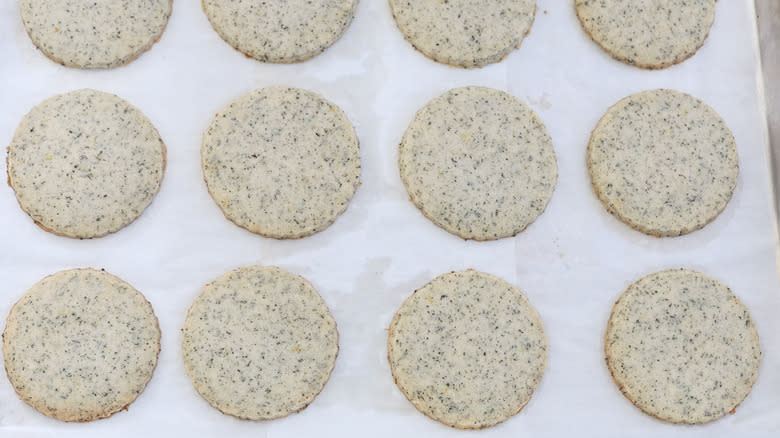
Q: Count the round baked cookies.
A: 12